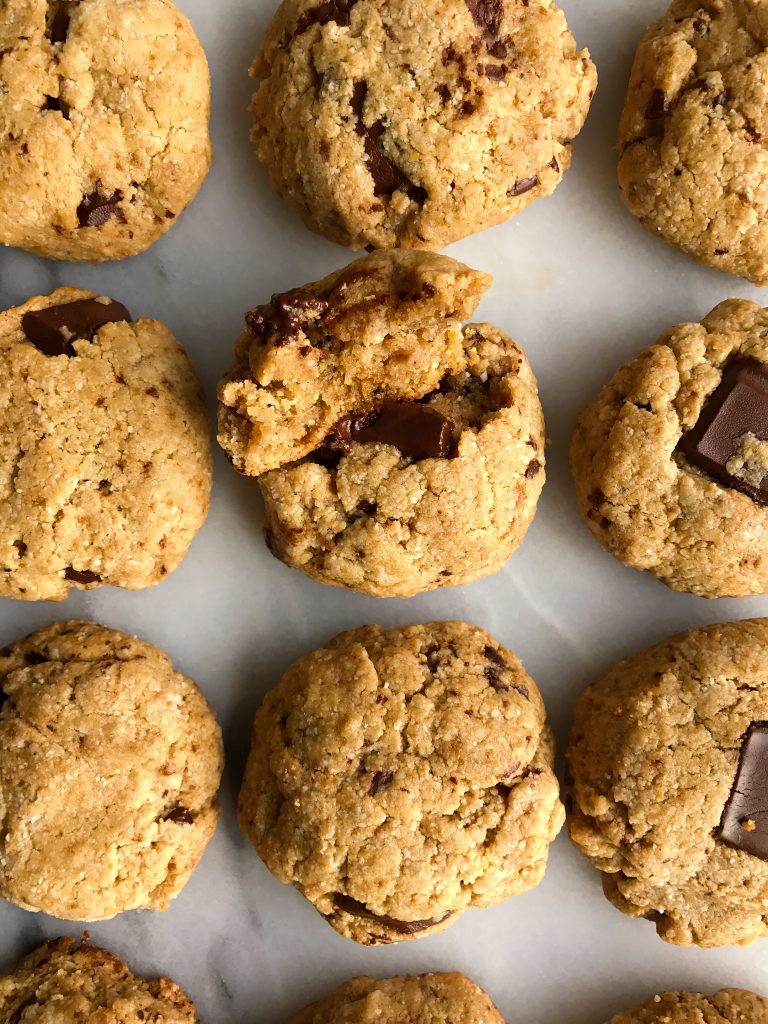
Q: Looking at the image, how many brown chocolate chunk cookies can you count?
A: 12